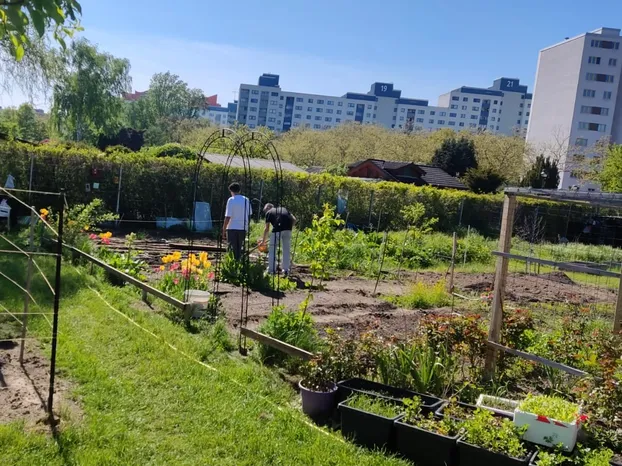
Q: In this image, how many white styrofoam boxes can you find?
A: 2